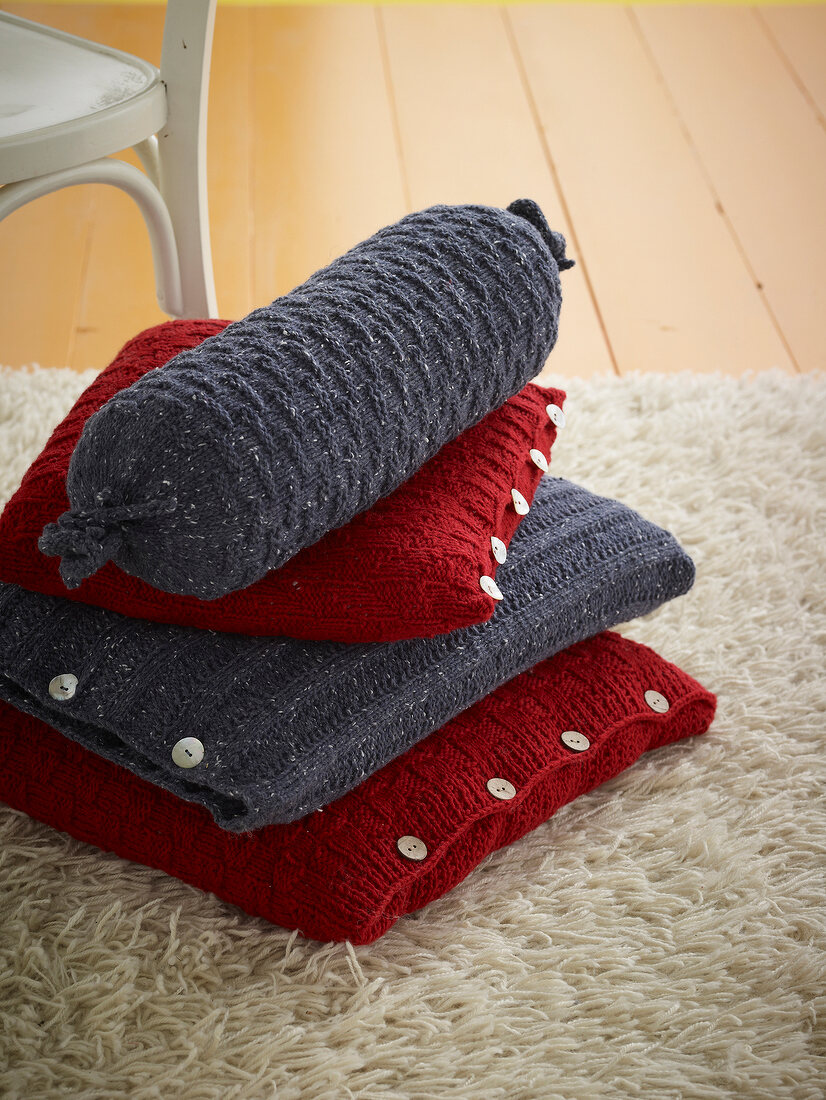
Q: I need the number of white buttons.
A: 11